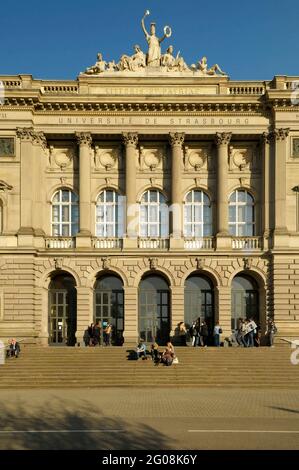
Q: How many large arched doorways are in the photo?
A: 5